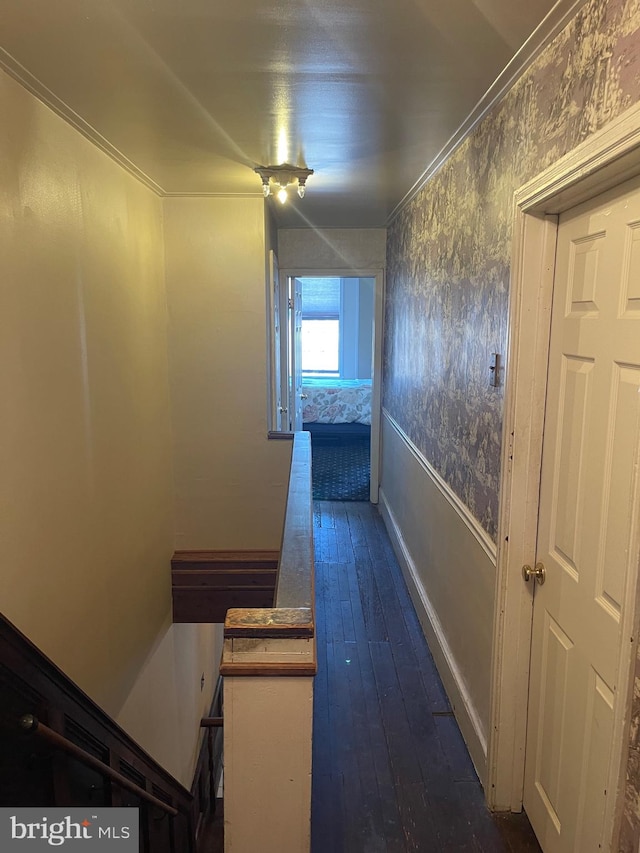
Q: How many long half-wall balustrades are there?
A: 1